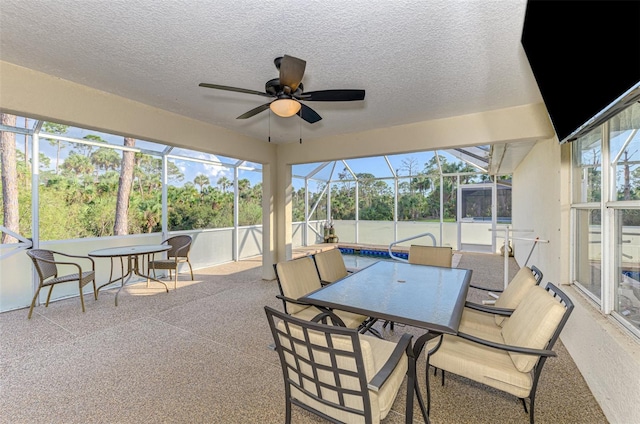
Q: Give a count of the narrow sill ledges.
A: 1